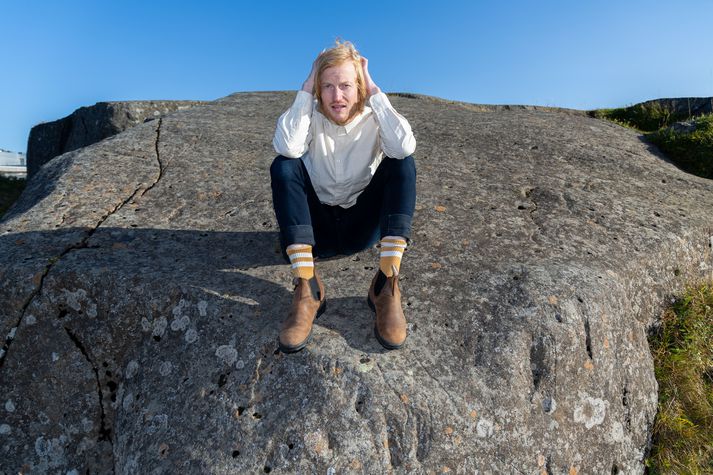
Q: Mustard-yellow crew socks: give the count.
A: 2